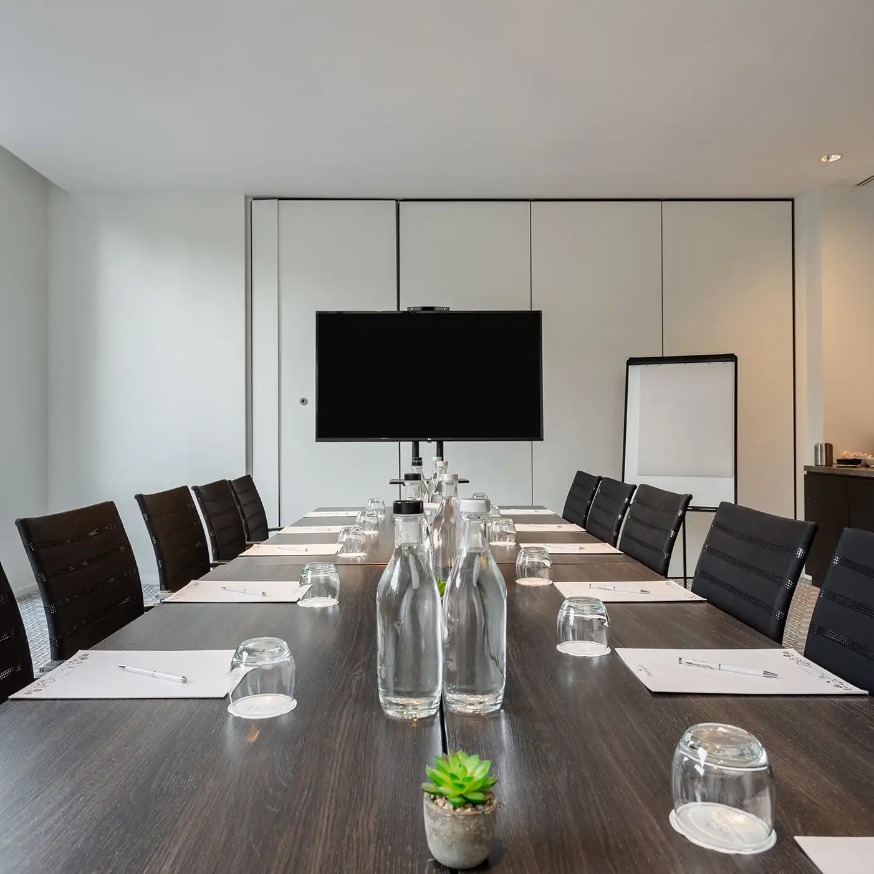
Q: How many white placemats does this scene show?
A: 11